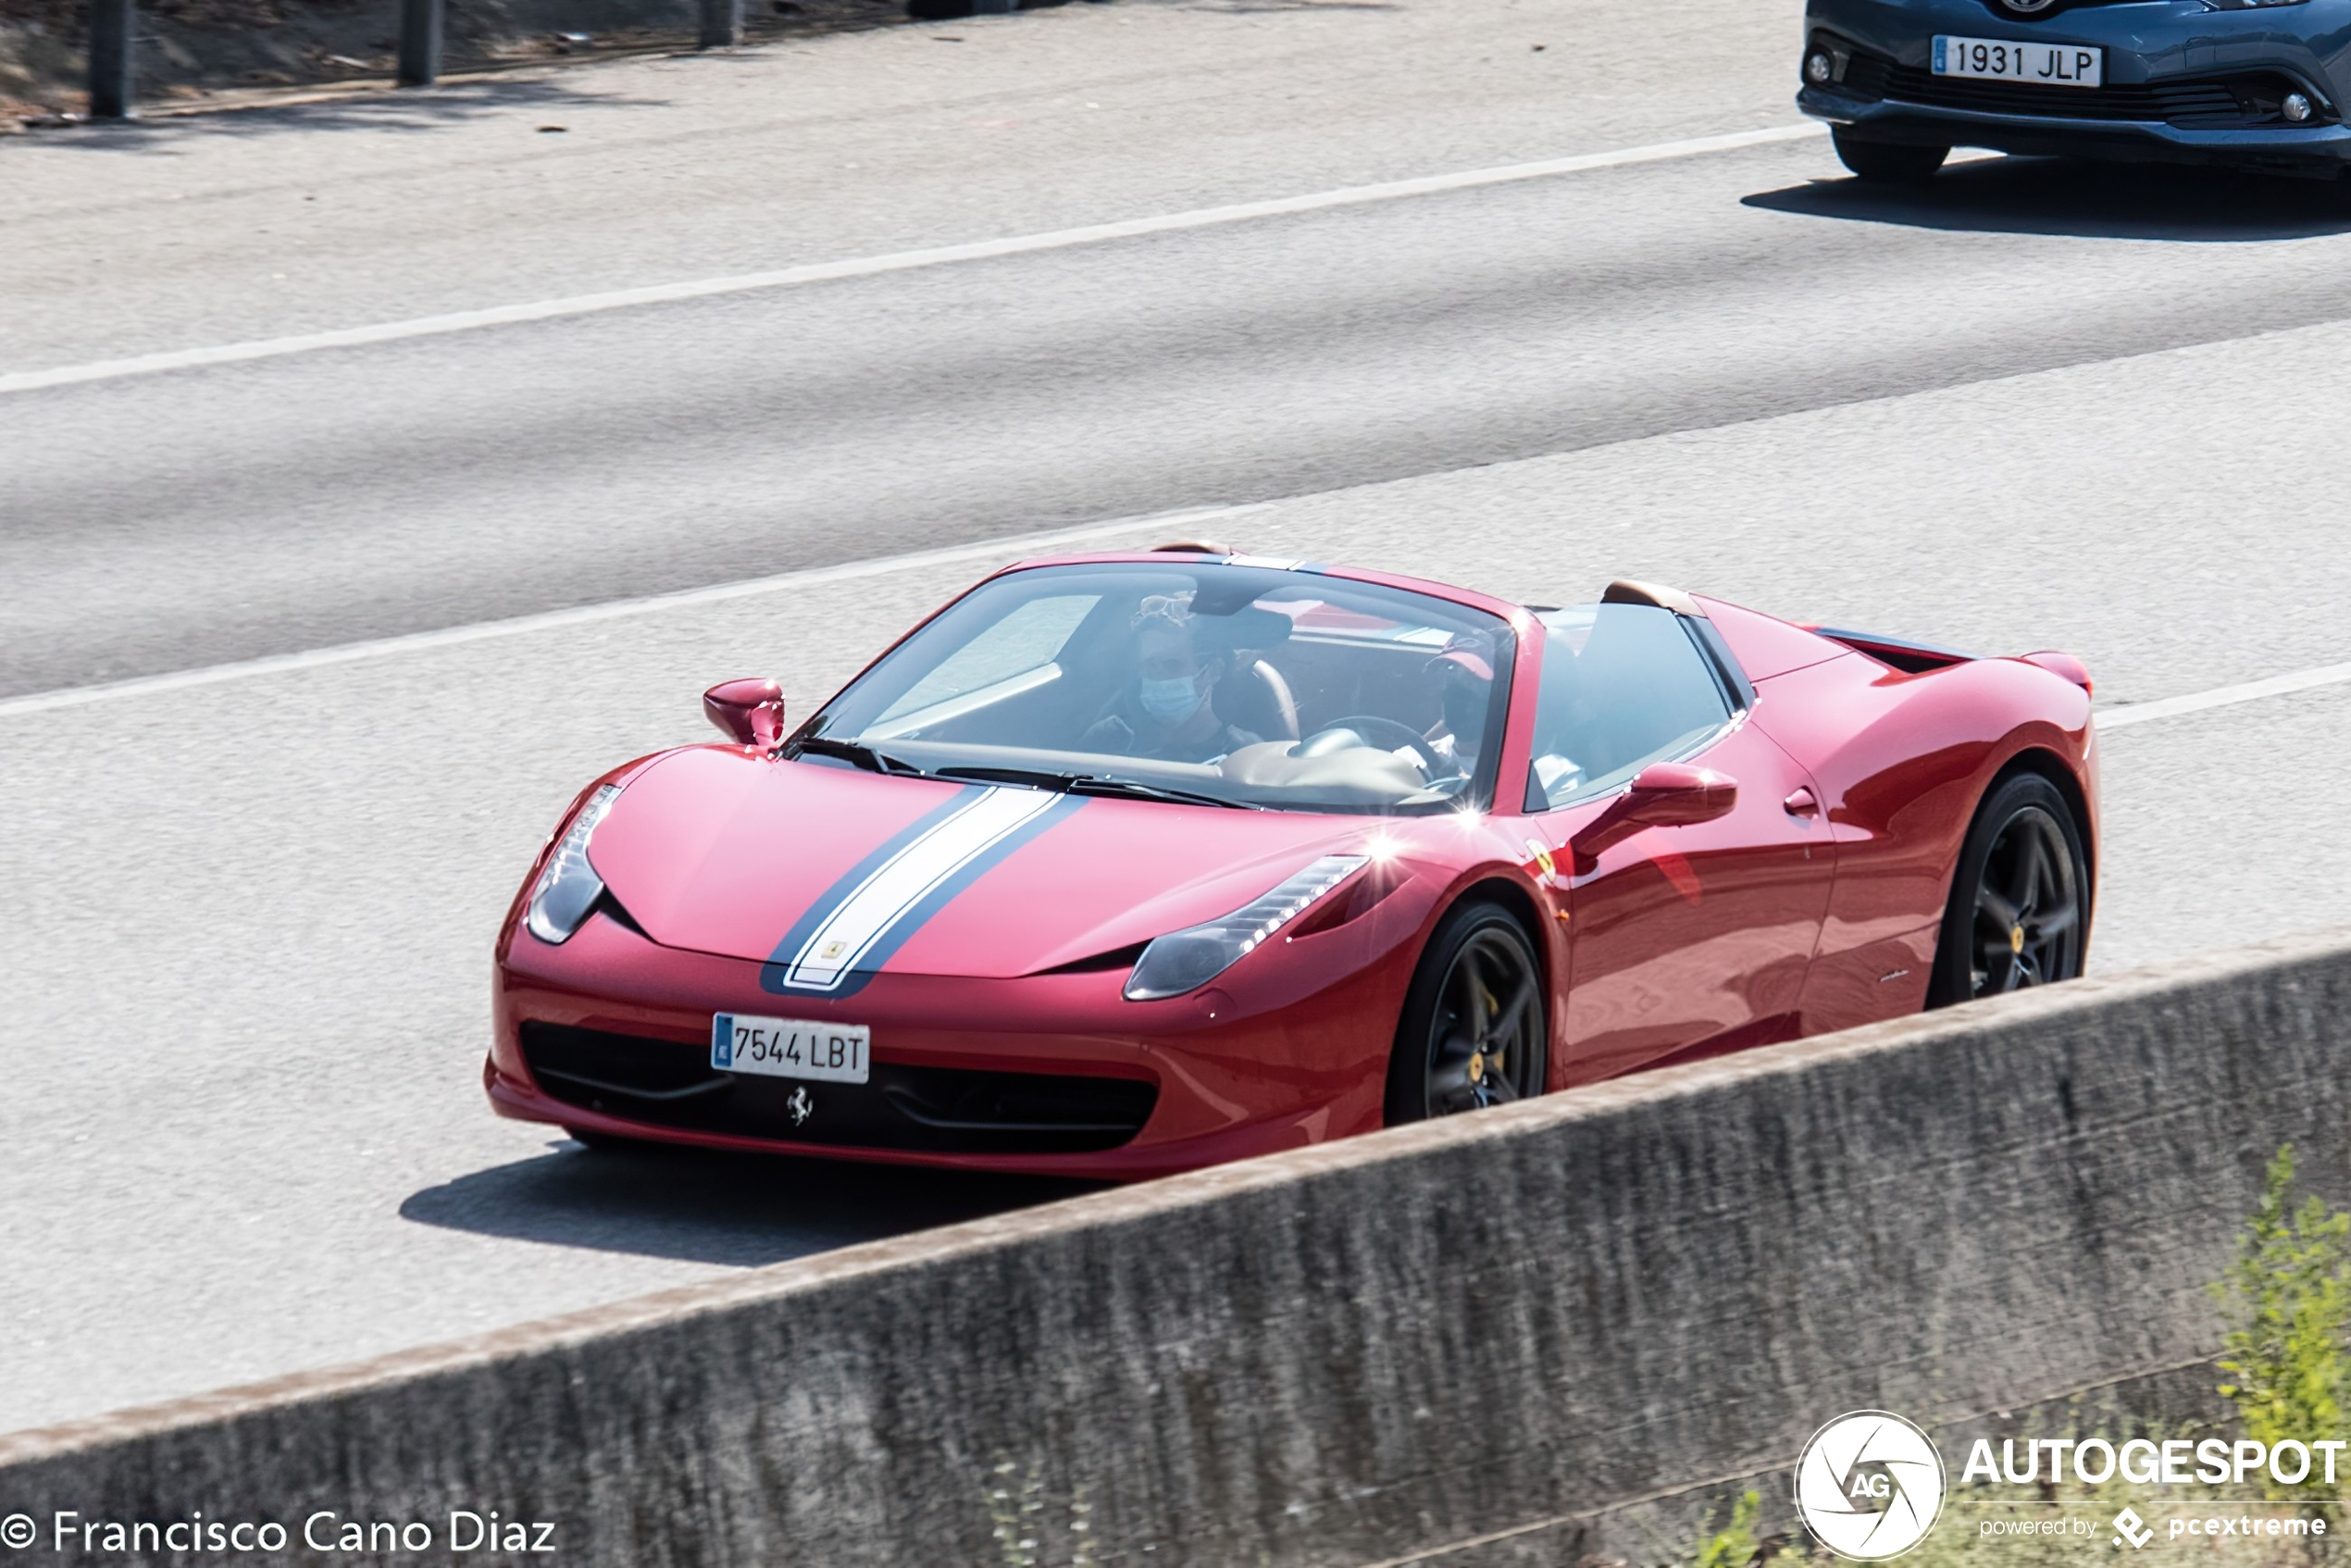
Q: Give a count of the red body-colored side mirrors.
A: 2